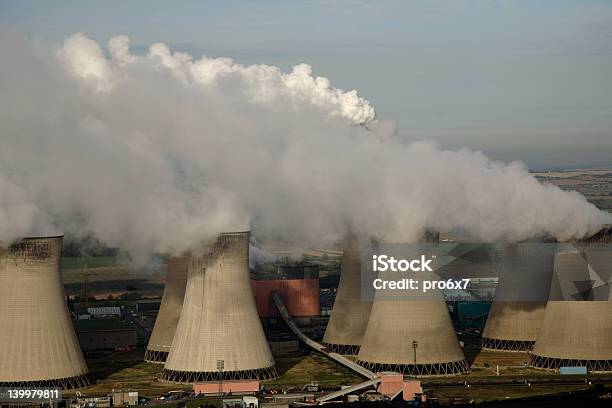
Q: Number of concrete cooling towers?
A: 7